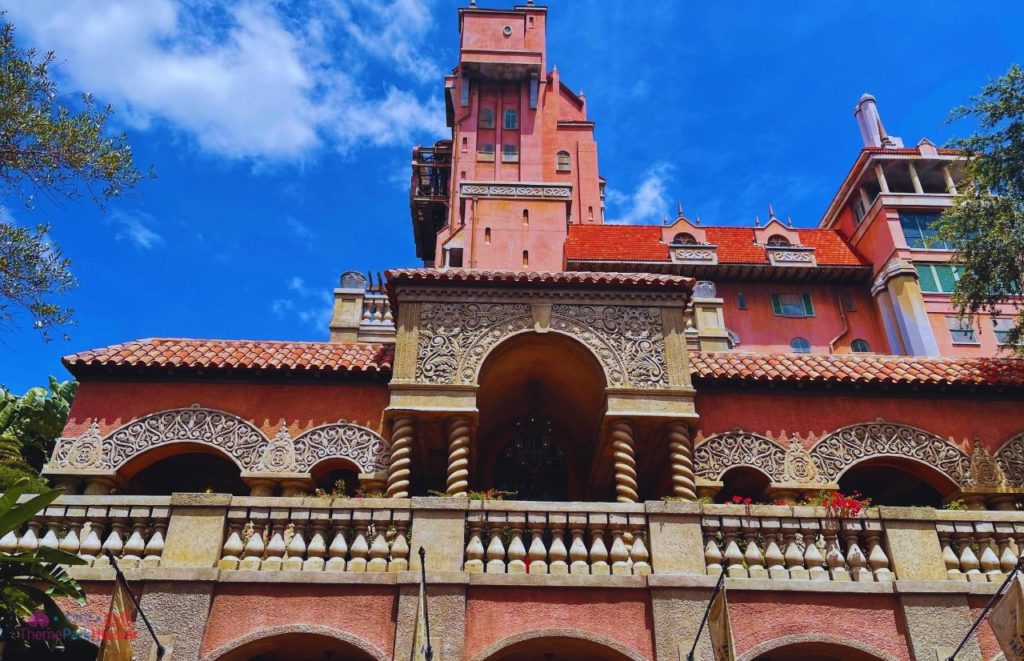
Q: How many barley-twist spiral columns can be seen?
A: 4